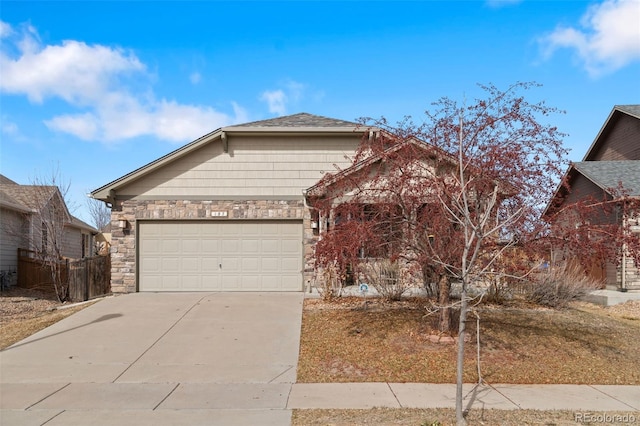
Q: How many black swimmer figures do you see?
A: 0